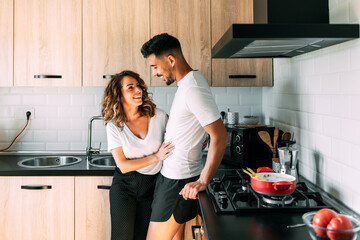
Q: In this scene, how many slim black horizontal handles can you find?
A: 5